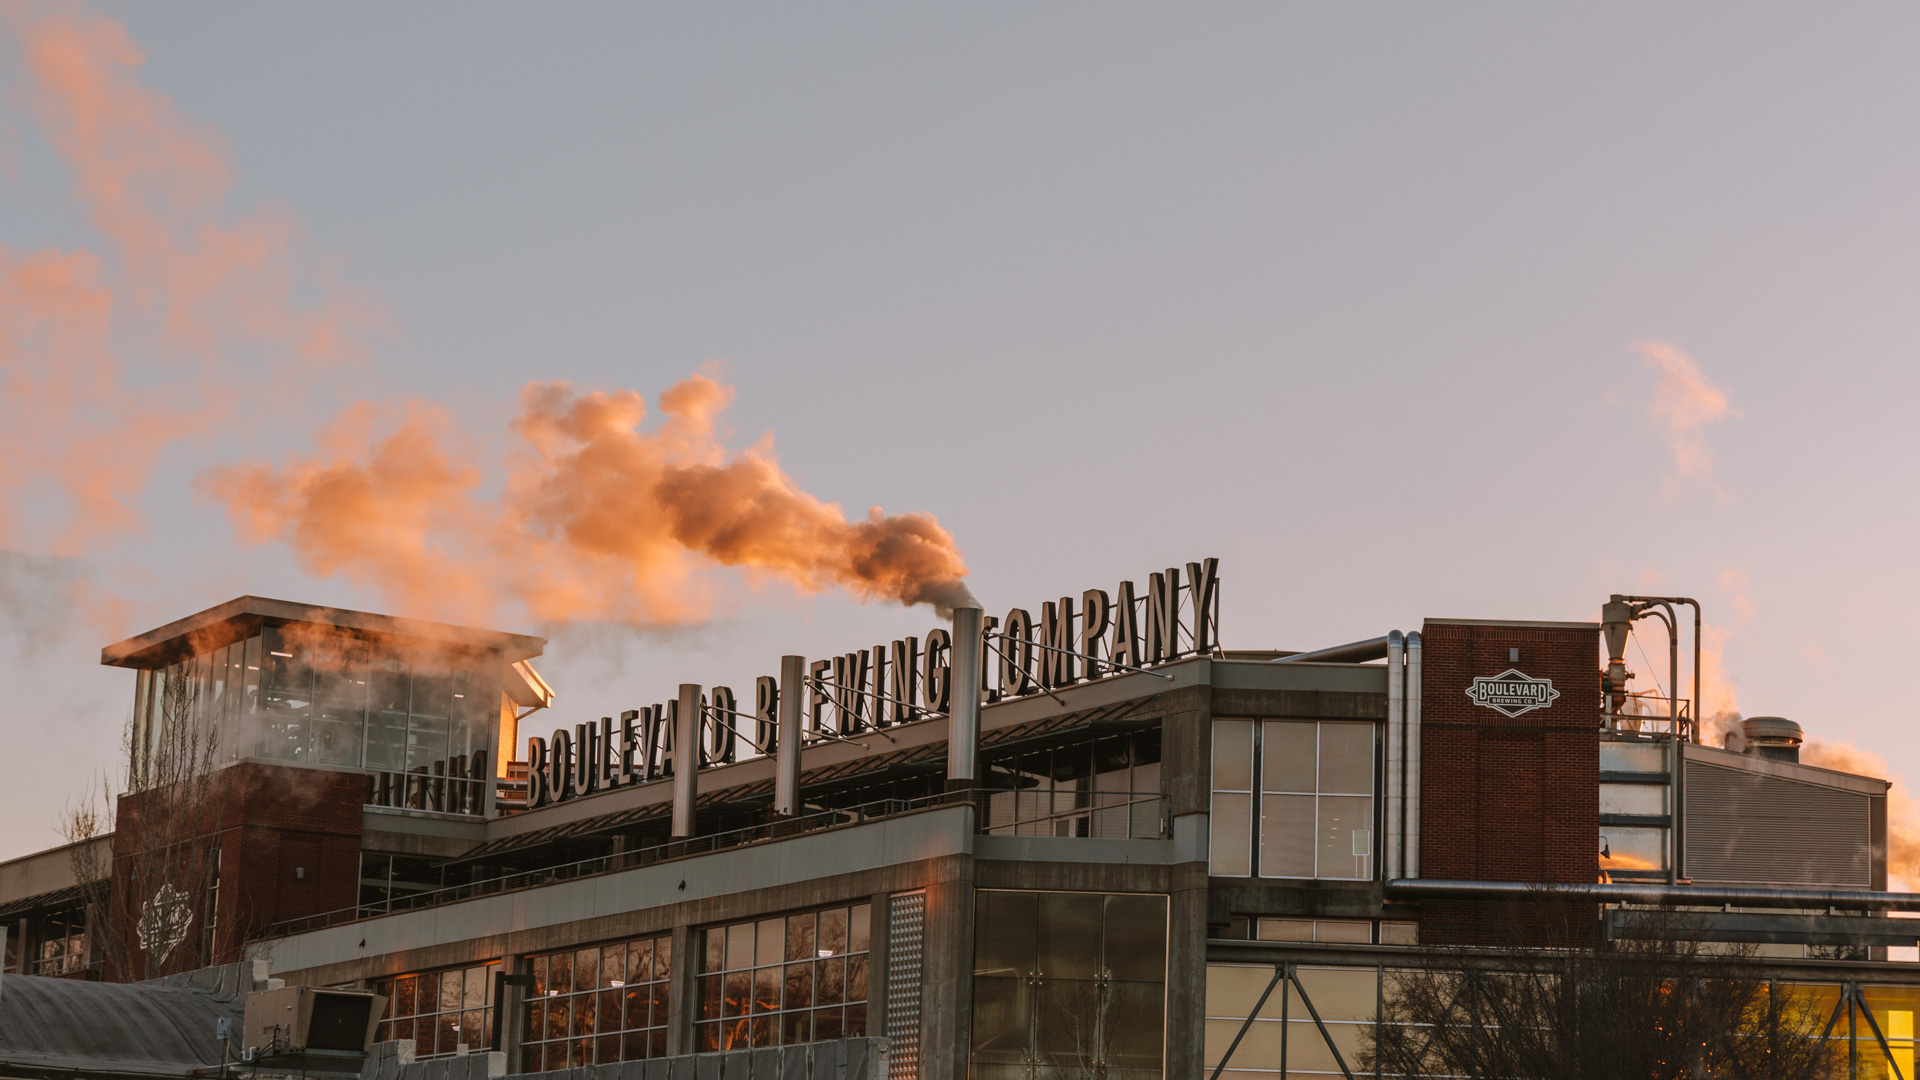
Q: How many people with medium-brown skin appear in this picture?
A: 0